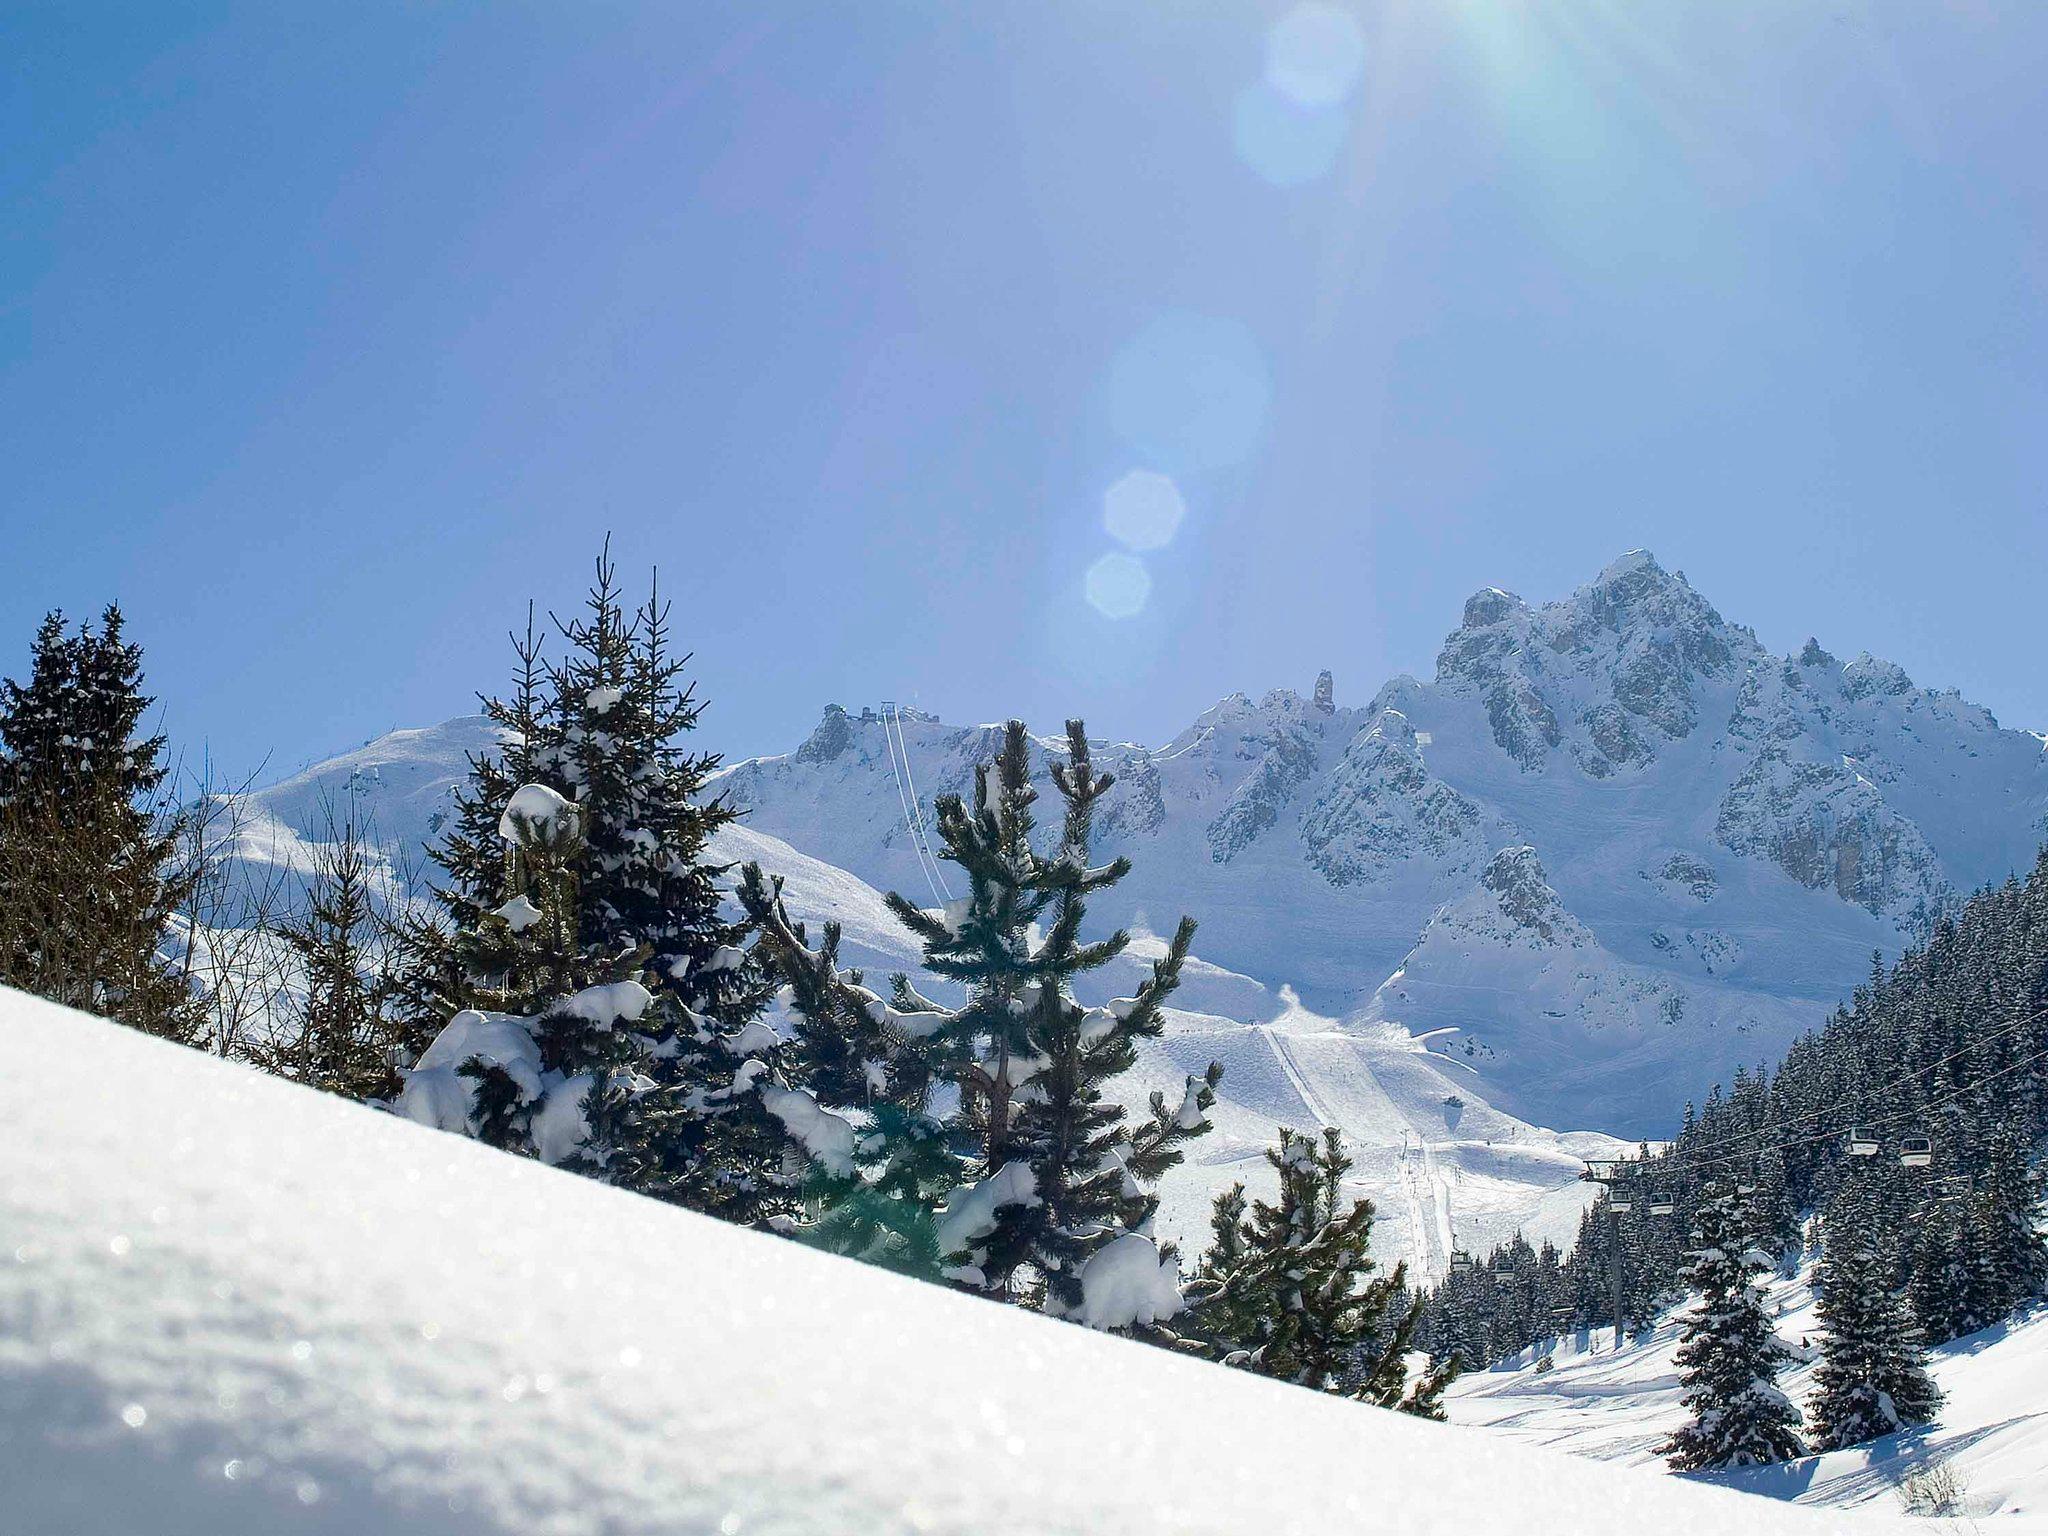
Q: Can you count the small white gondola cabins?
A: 6